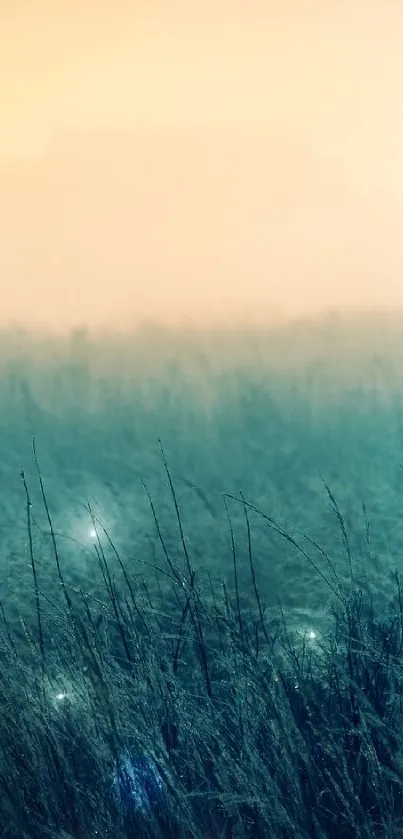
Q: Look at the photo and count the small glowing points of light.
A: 3